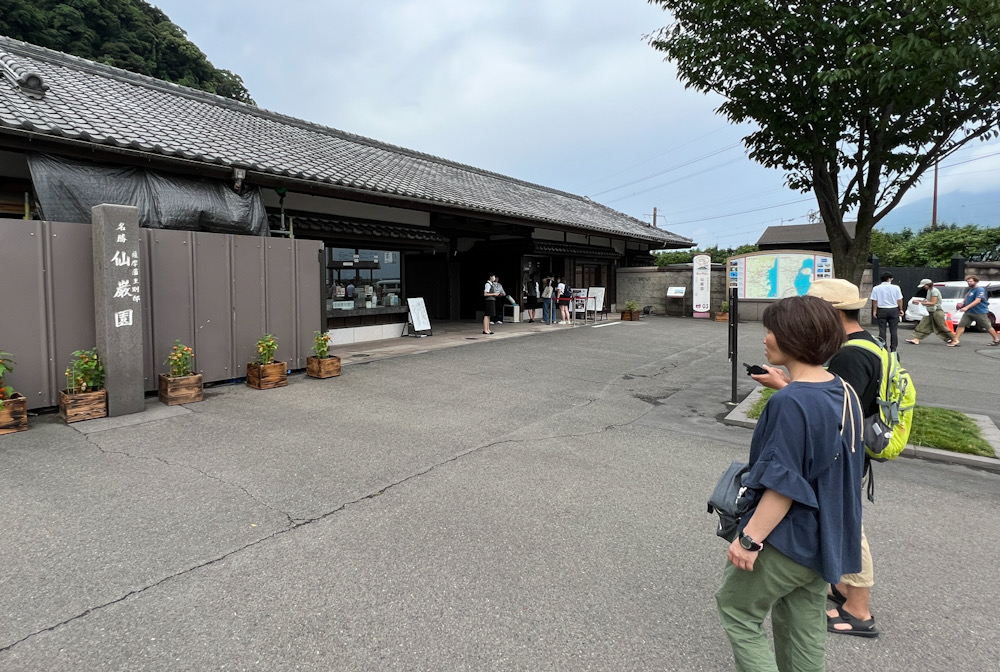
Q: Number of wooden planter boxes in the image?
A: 7